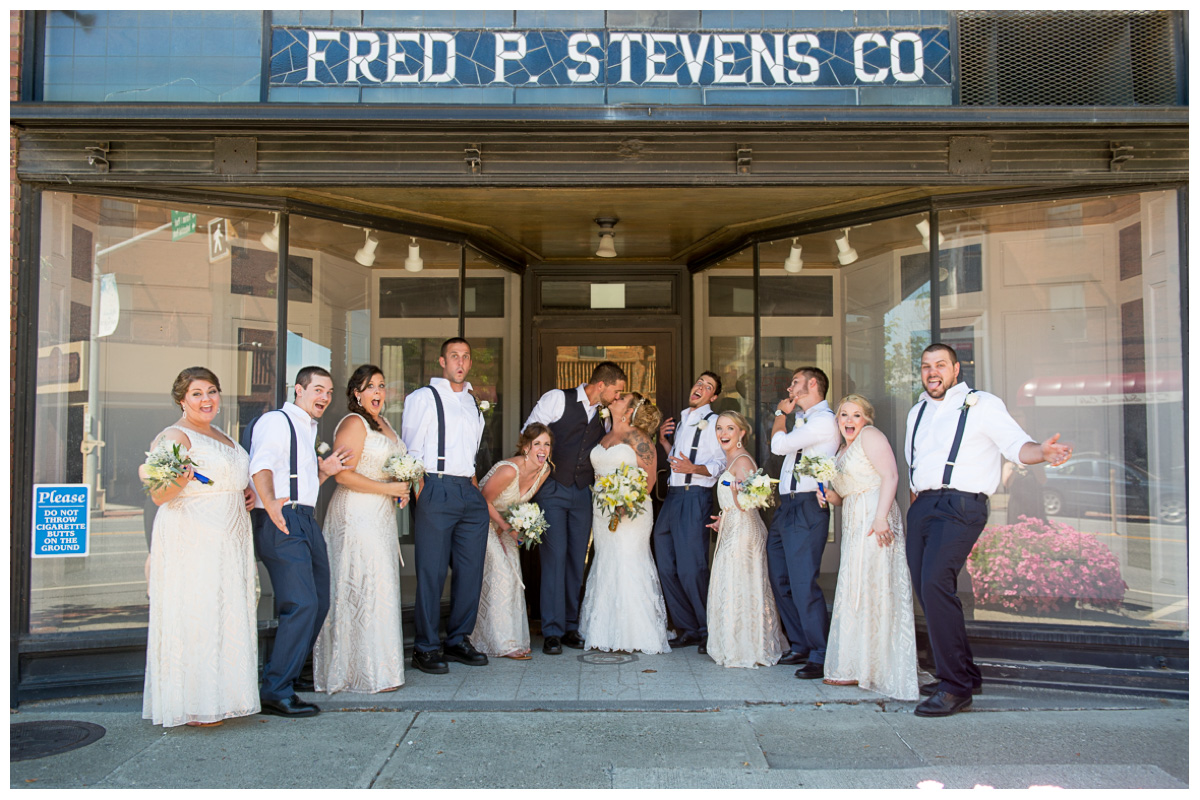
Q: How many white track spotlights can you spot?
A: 6